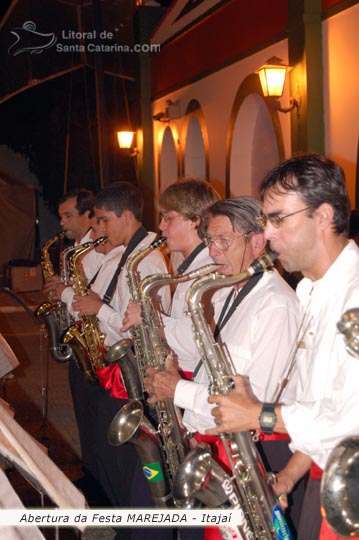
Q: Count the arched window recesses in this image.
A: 3